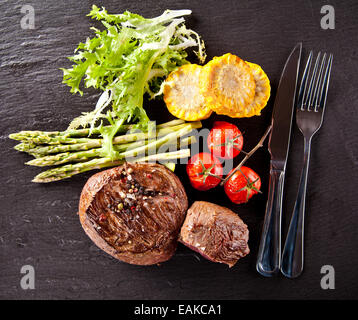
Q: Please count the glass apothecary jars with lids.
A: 0